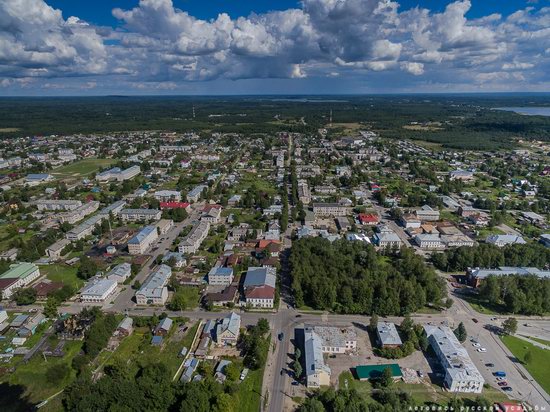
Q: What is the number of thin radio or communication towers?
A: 2